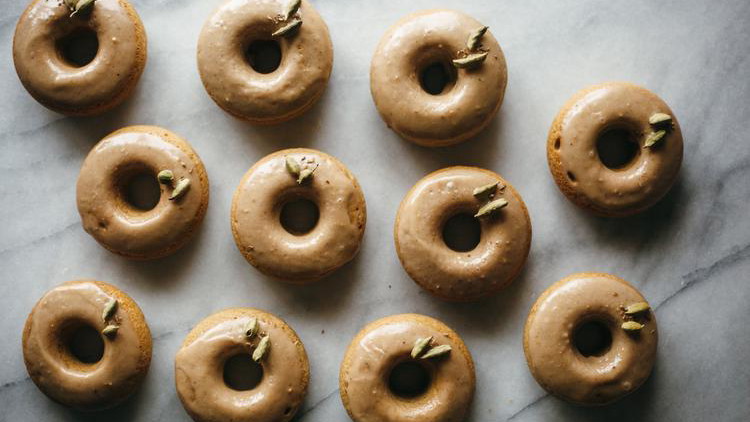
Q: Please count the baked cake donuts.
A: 11